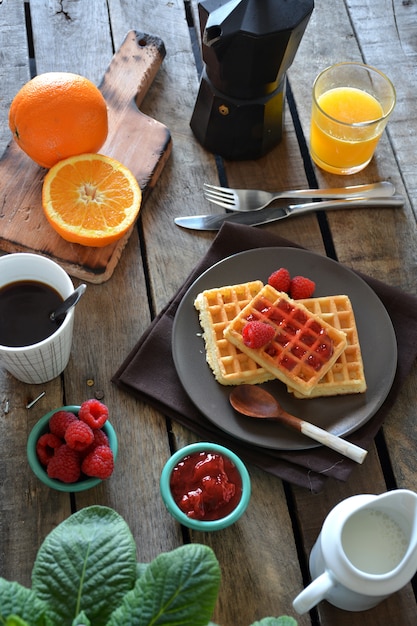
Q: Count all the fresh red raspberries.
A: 10